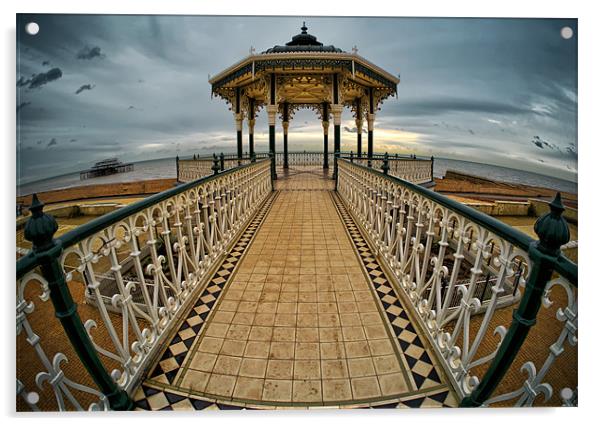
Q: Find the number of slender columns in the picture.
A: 8